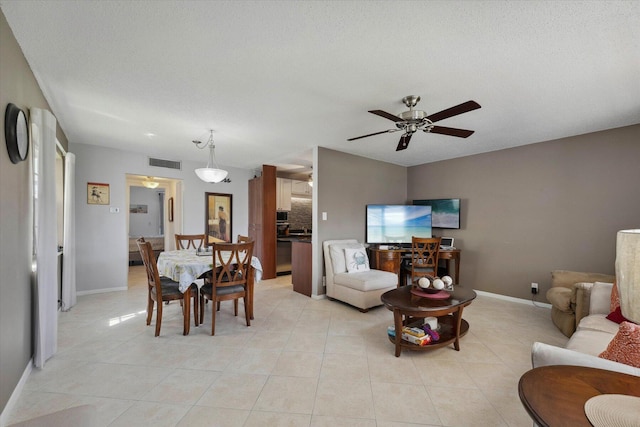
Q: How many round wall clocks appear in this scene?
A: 1